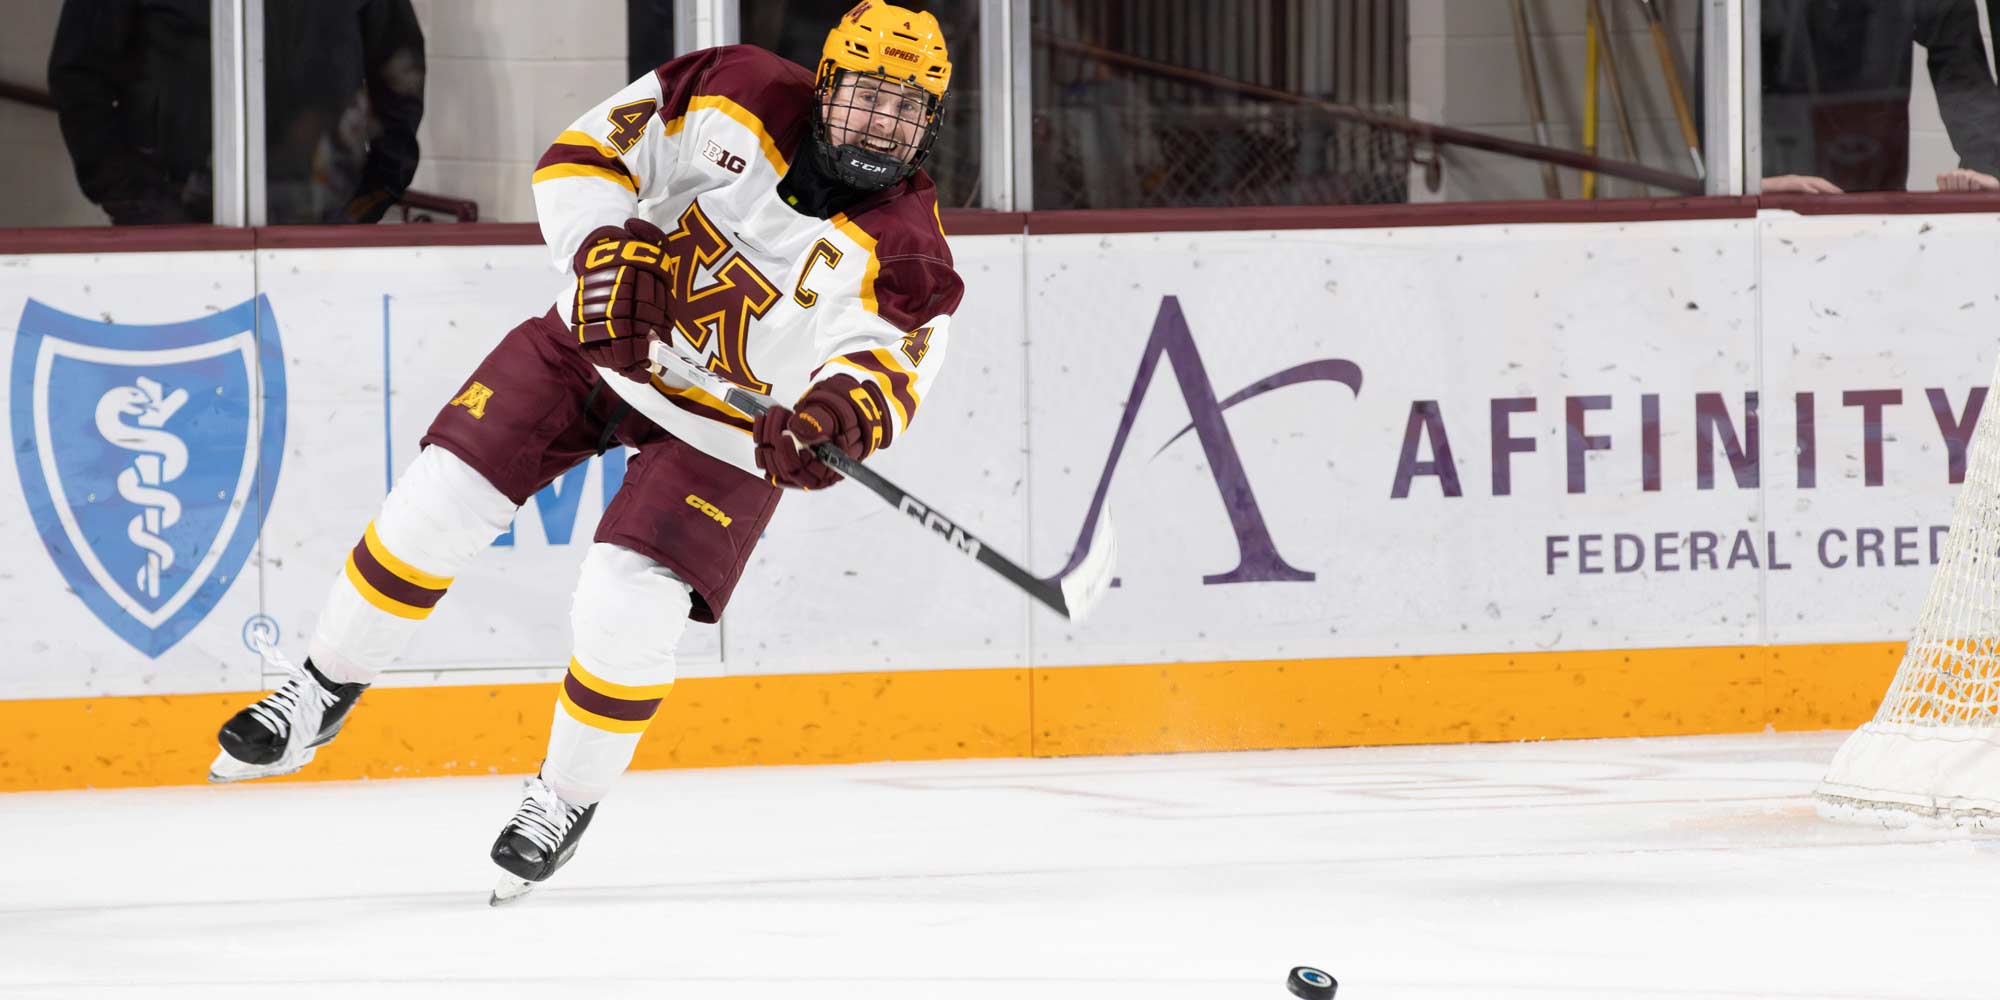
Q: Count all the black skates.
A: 2